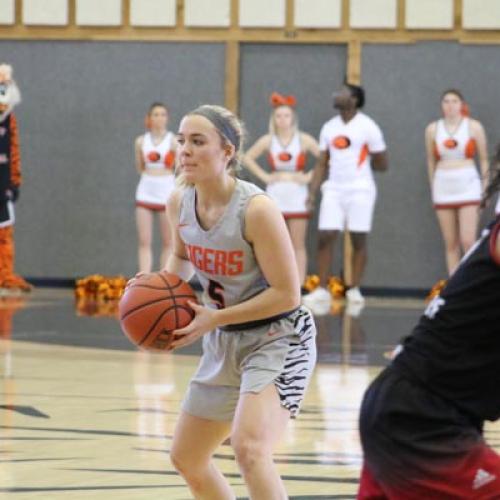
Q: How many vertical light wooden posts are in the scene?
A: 2